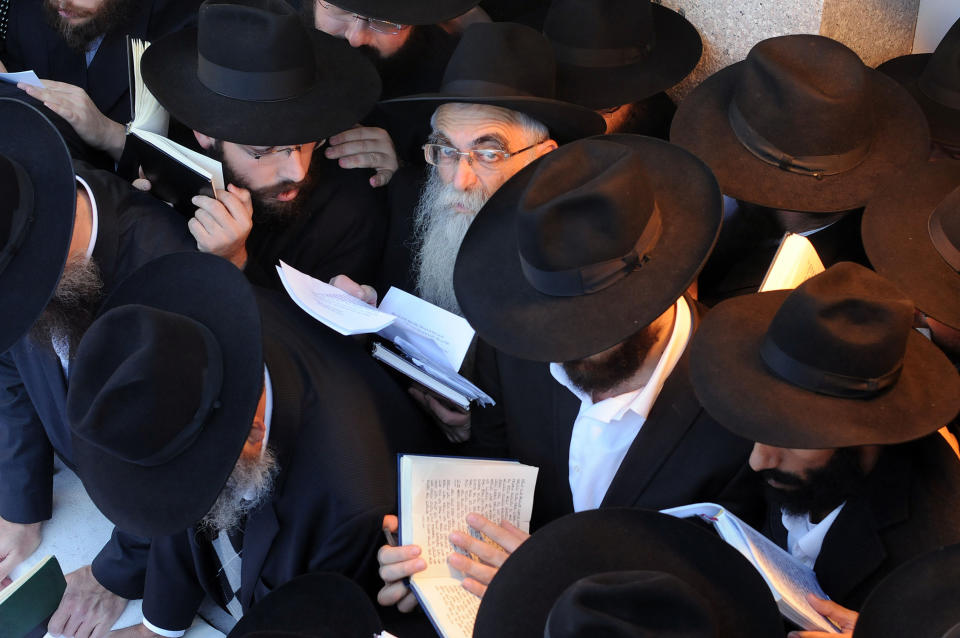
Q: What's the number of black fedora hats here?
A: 14